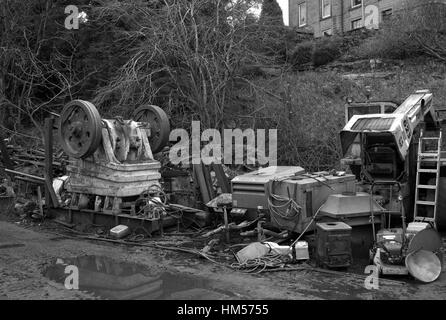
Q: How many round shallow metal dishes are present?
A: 2